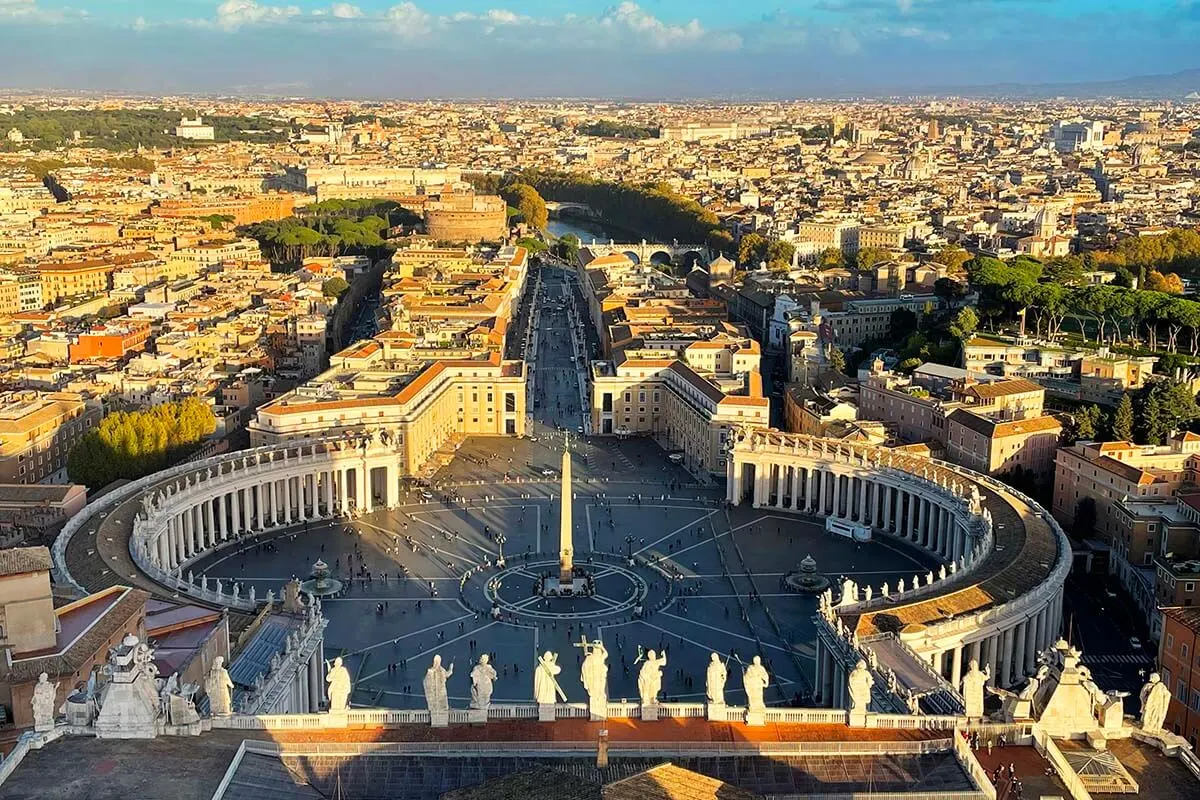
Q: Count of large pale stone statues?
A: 13